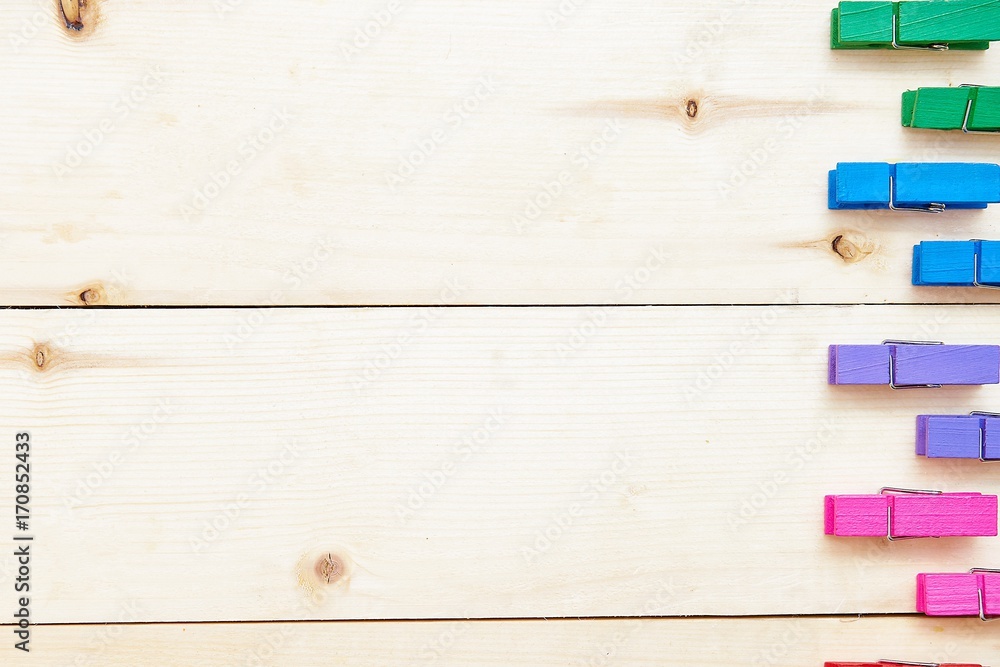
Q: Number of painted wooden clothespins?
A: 9